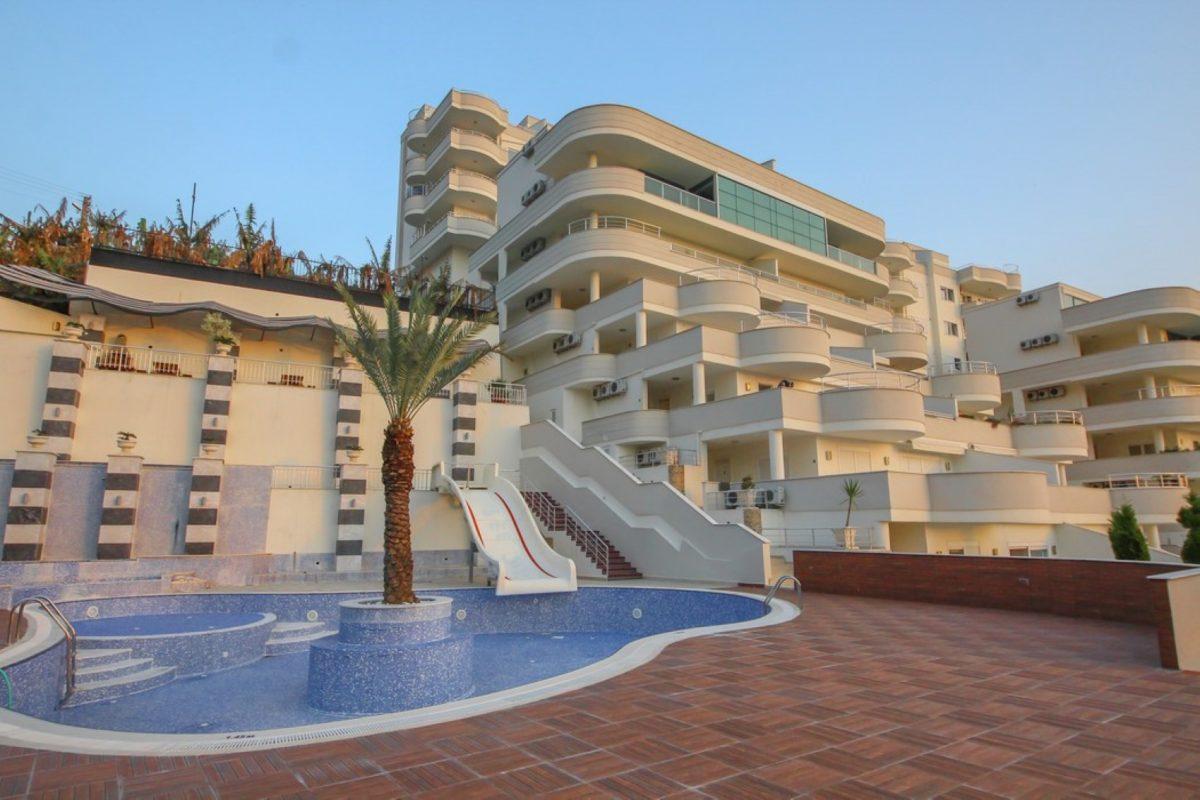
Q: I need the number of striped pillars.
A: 8